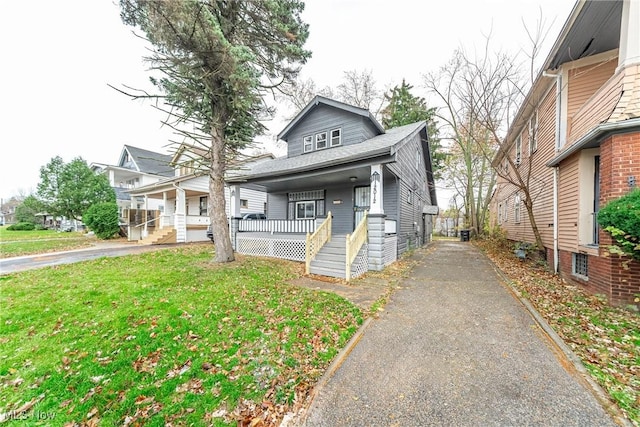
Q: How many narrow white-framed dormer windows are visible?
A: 3